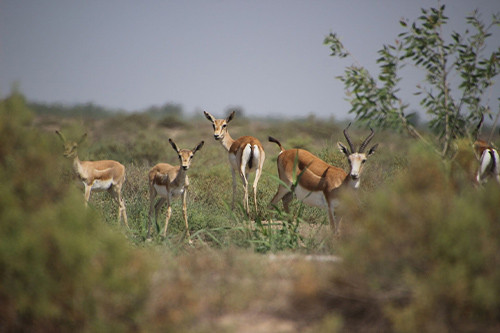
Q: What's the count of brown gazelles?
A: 5